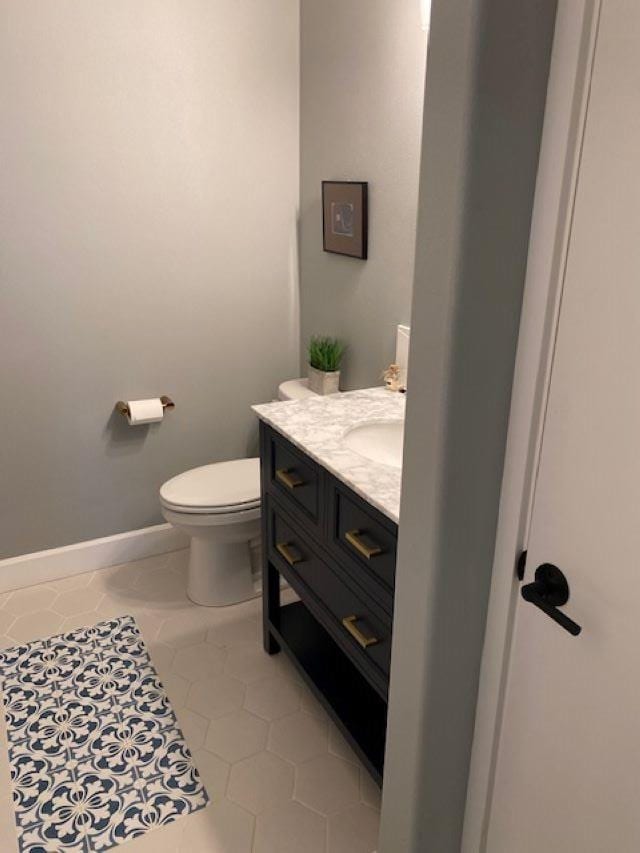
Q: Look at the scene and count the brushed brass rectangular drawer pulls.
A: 4